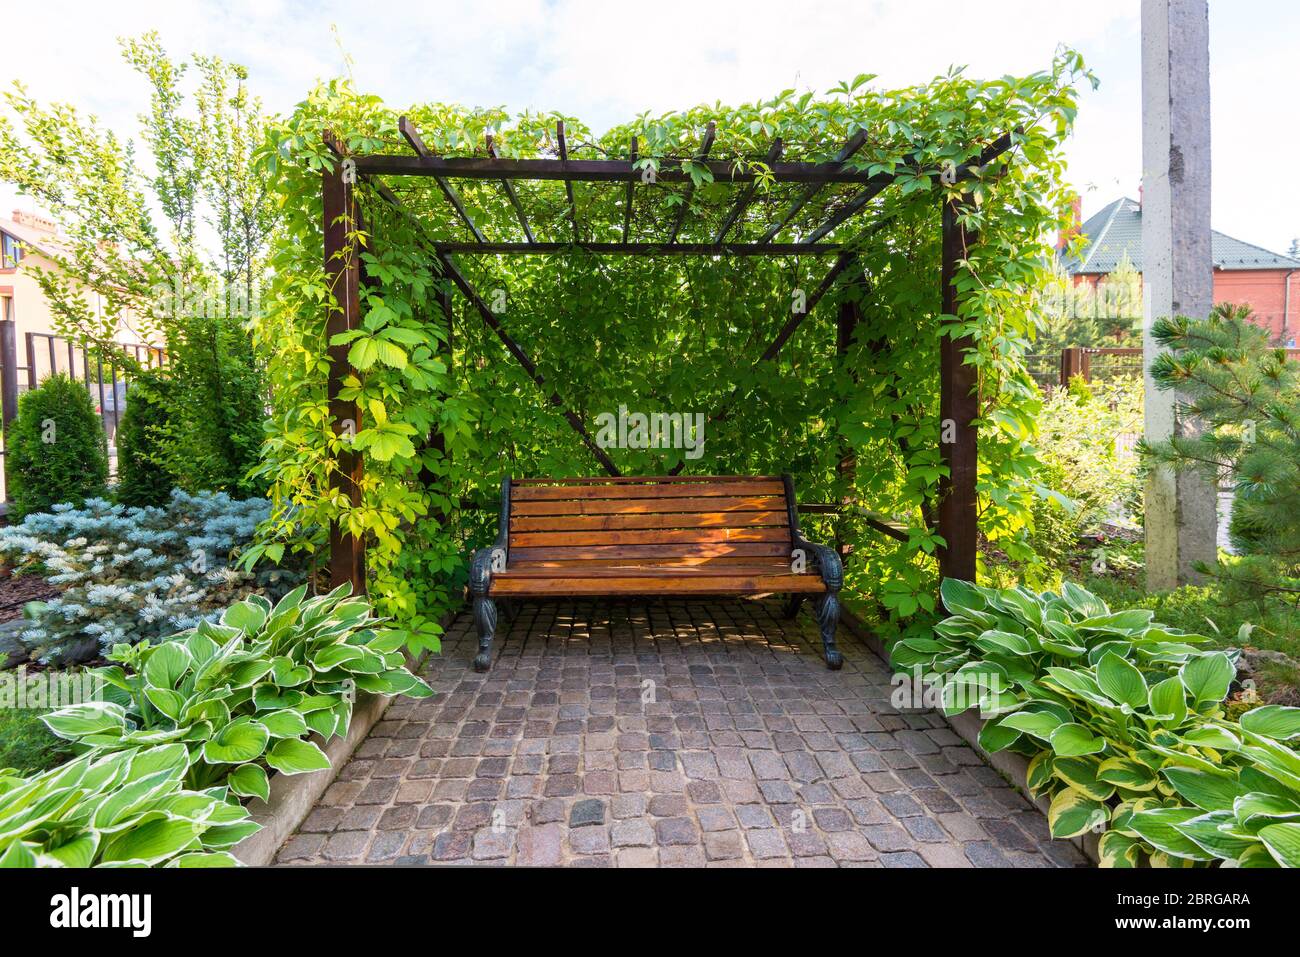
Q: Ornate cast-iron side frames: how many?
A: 2